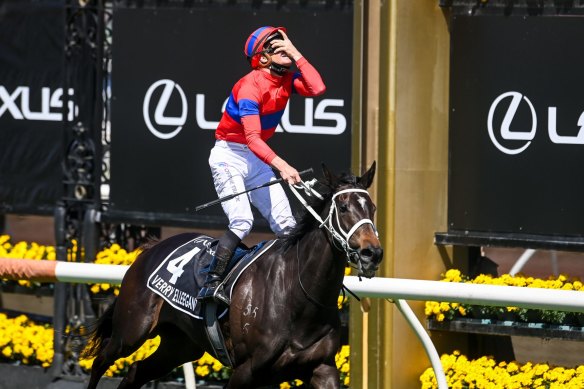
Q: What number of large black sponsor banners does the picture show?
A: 3